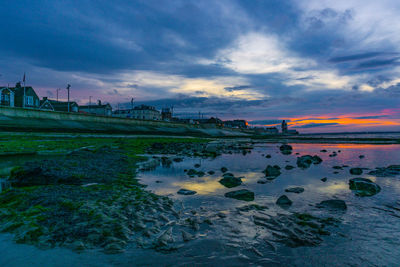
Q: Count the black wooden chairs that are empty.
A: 0